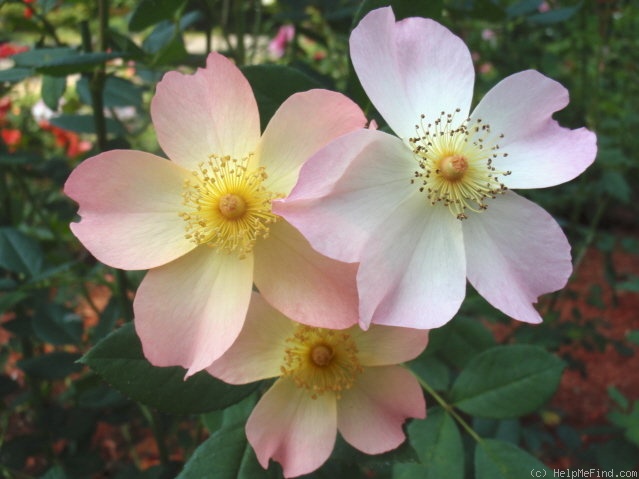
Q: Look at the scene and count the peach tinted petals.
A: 9